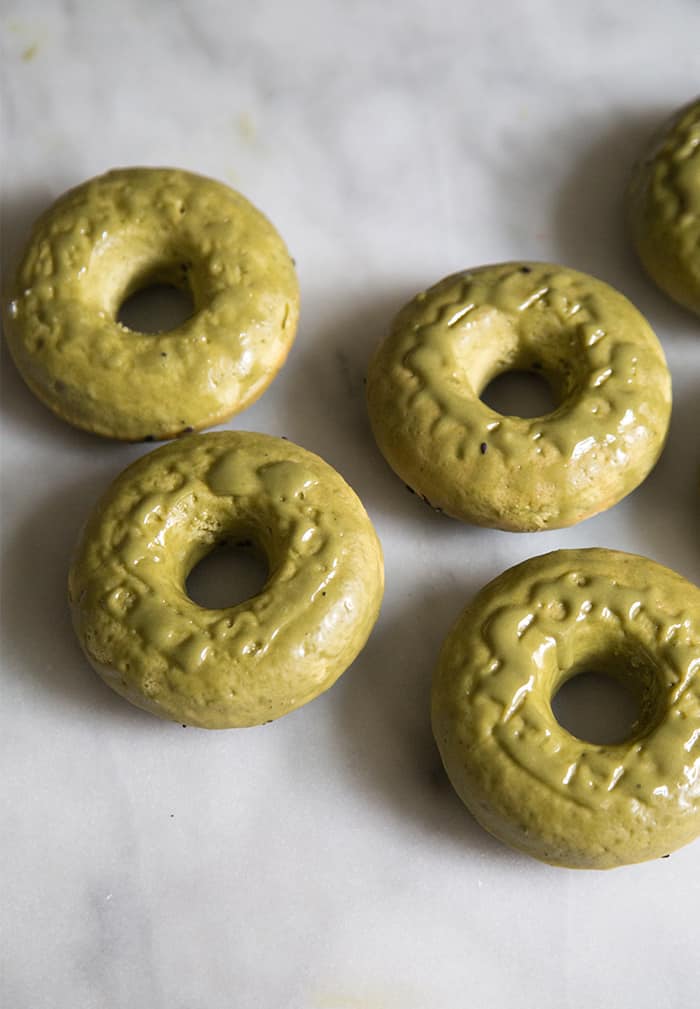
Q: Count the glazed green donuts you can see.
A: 5